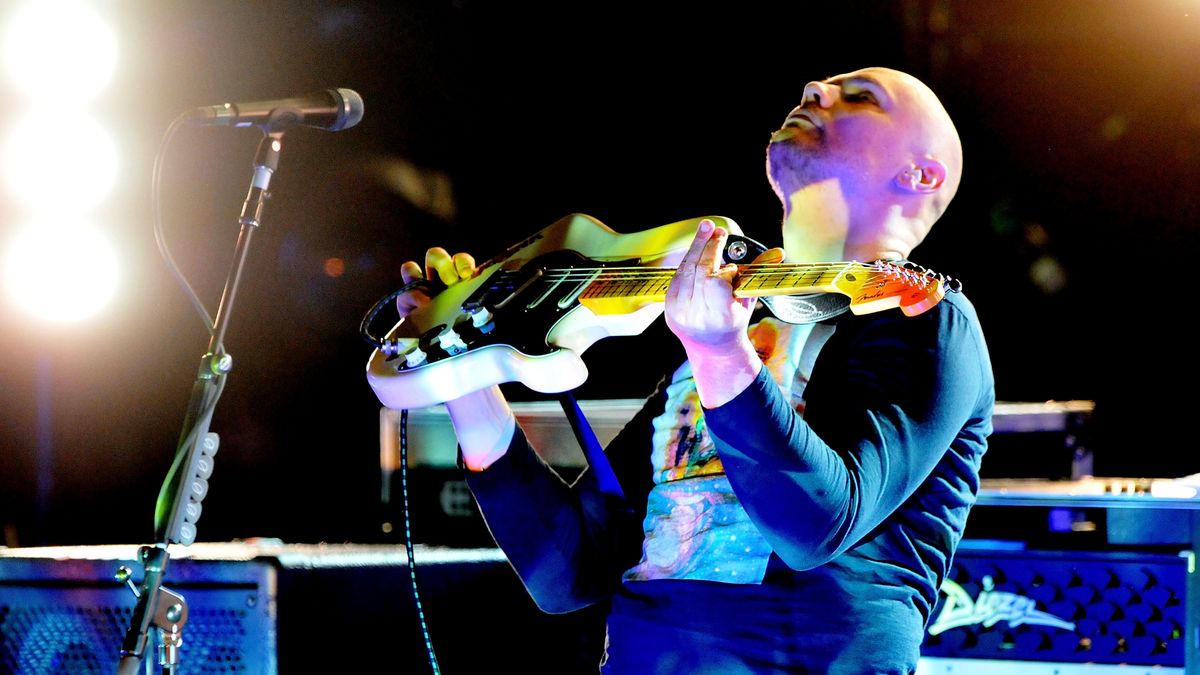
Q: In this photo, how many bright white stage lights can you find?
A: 3